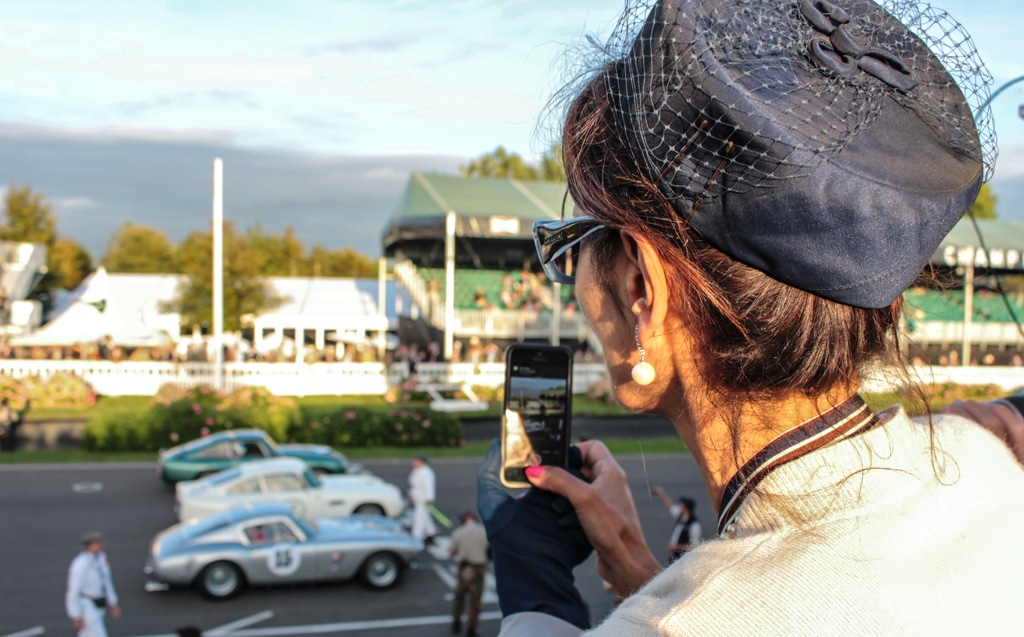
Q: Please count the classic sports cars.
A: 3